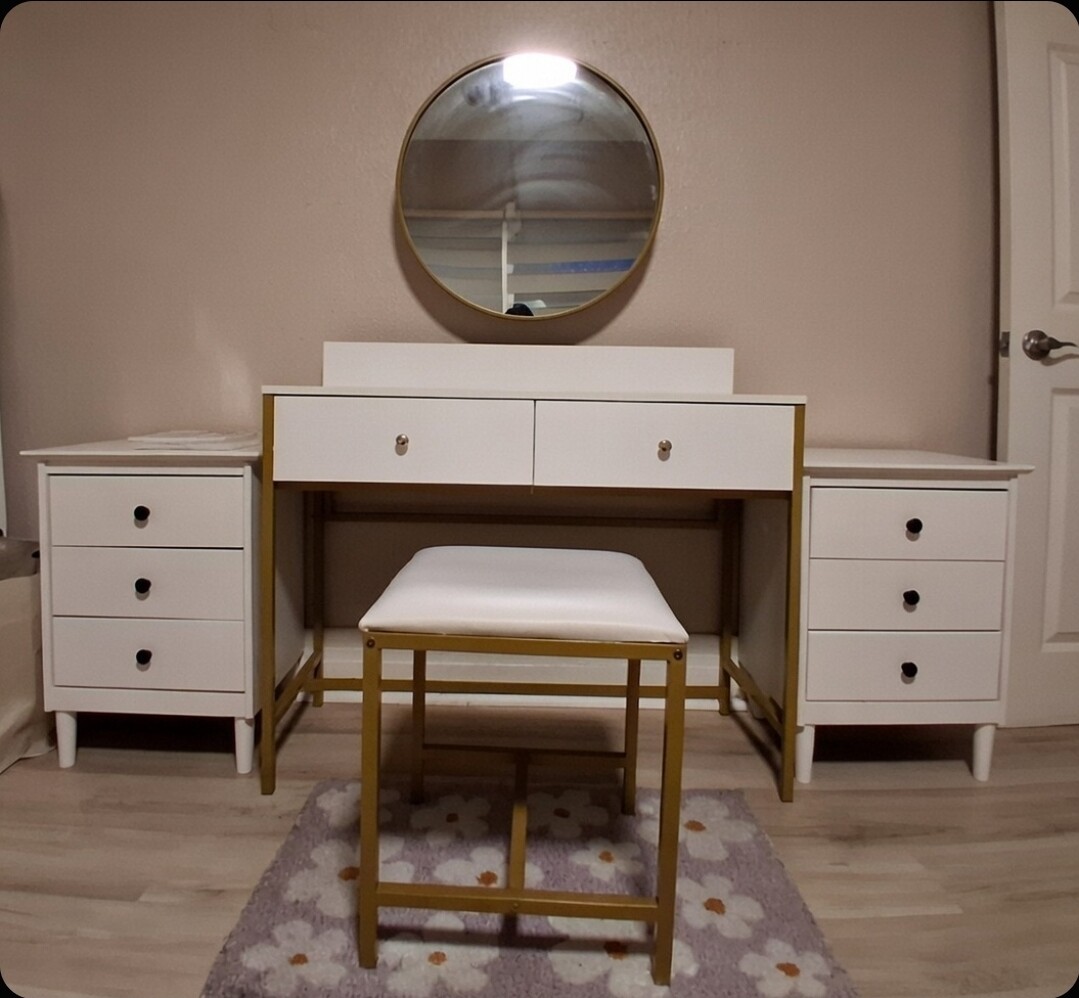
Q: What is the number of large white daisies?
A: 12